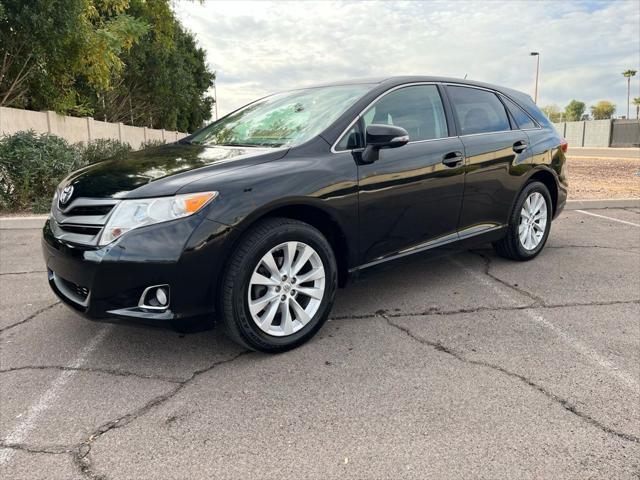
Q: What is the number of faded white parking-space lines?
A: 3